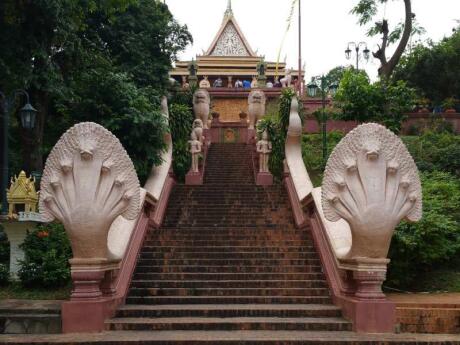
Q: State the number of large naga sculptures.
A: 2